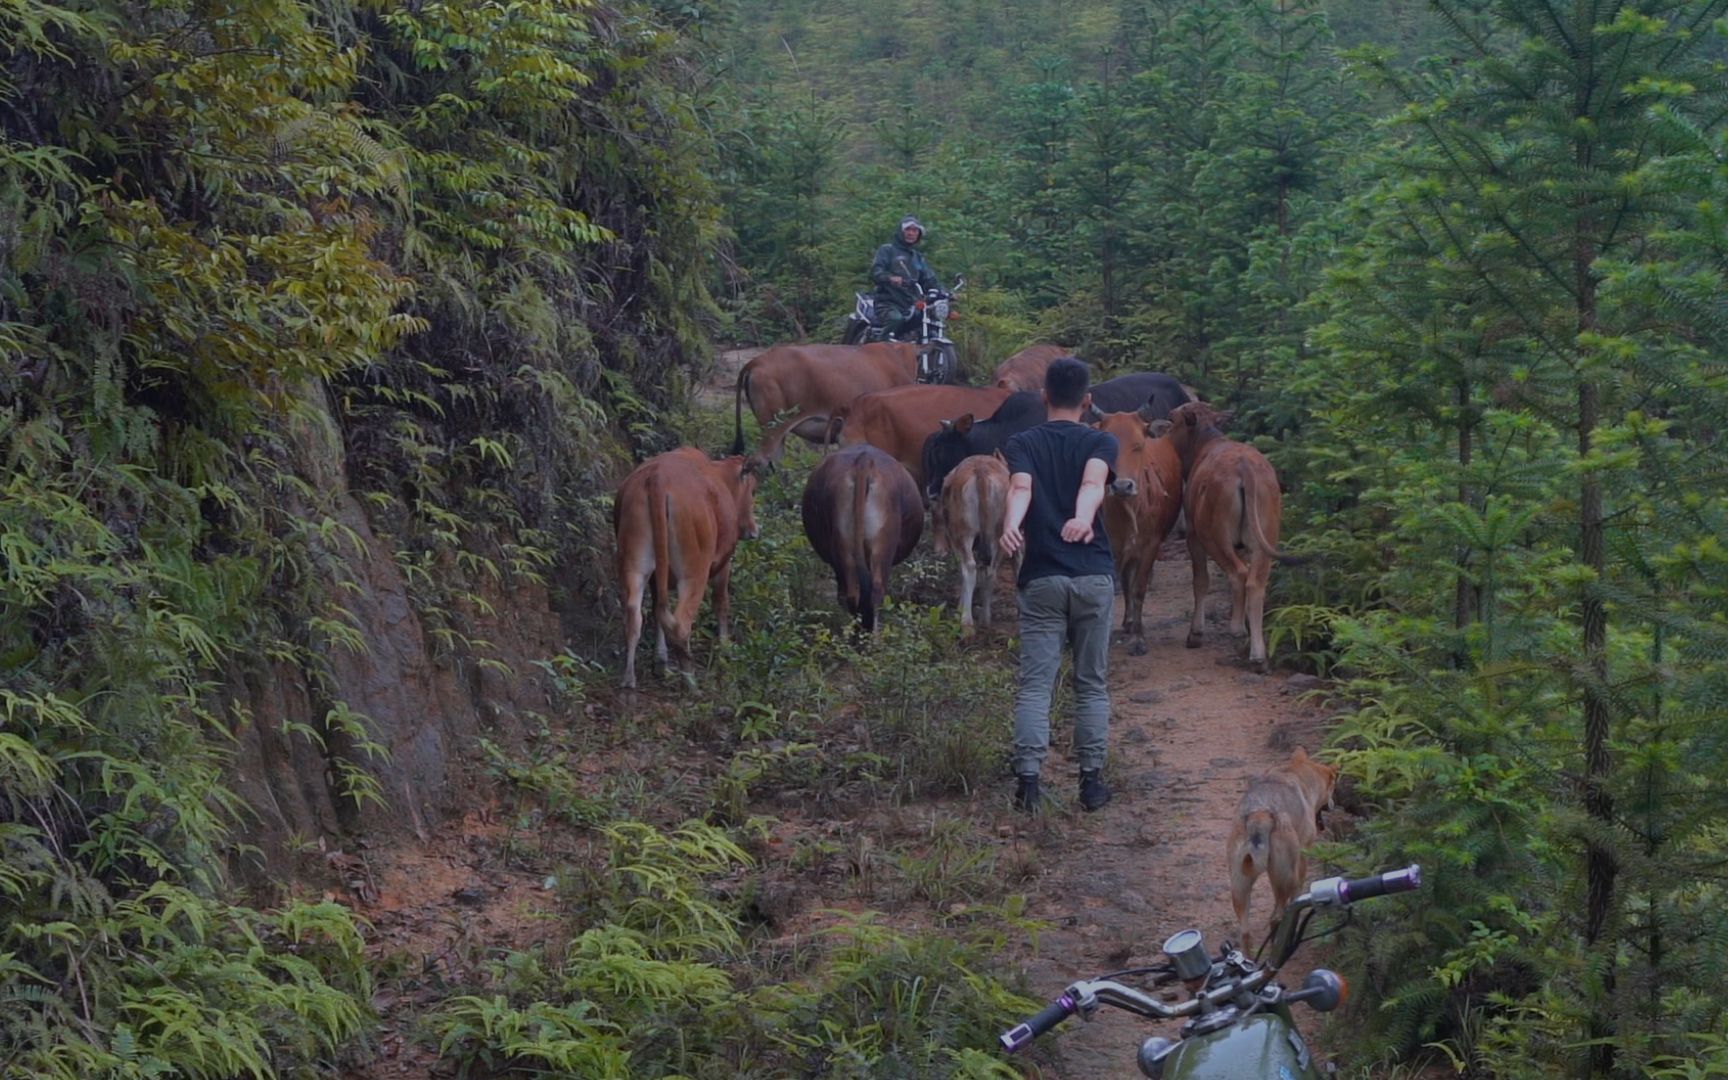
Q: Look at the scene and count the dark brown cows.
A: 1